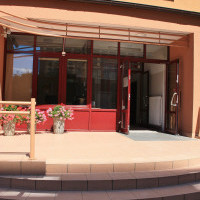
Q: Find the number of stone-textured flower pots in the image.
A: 3